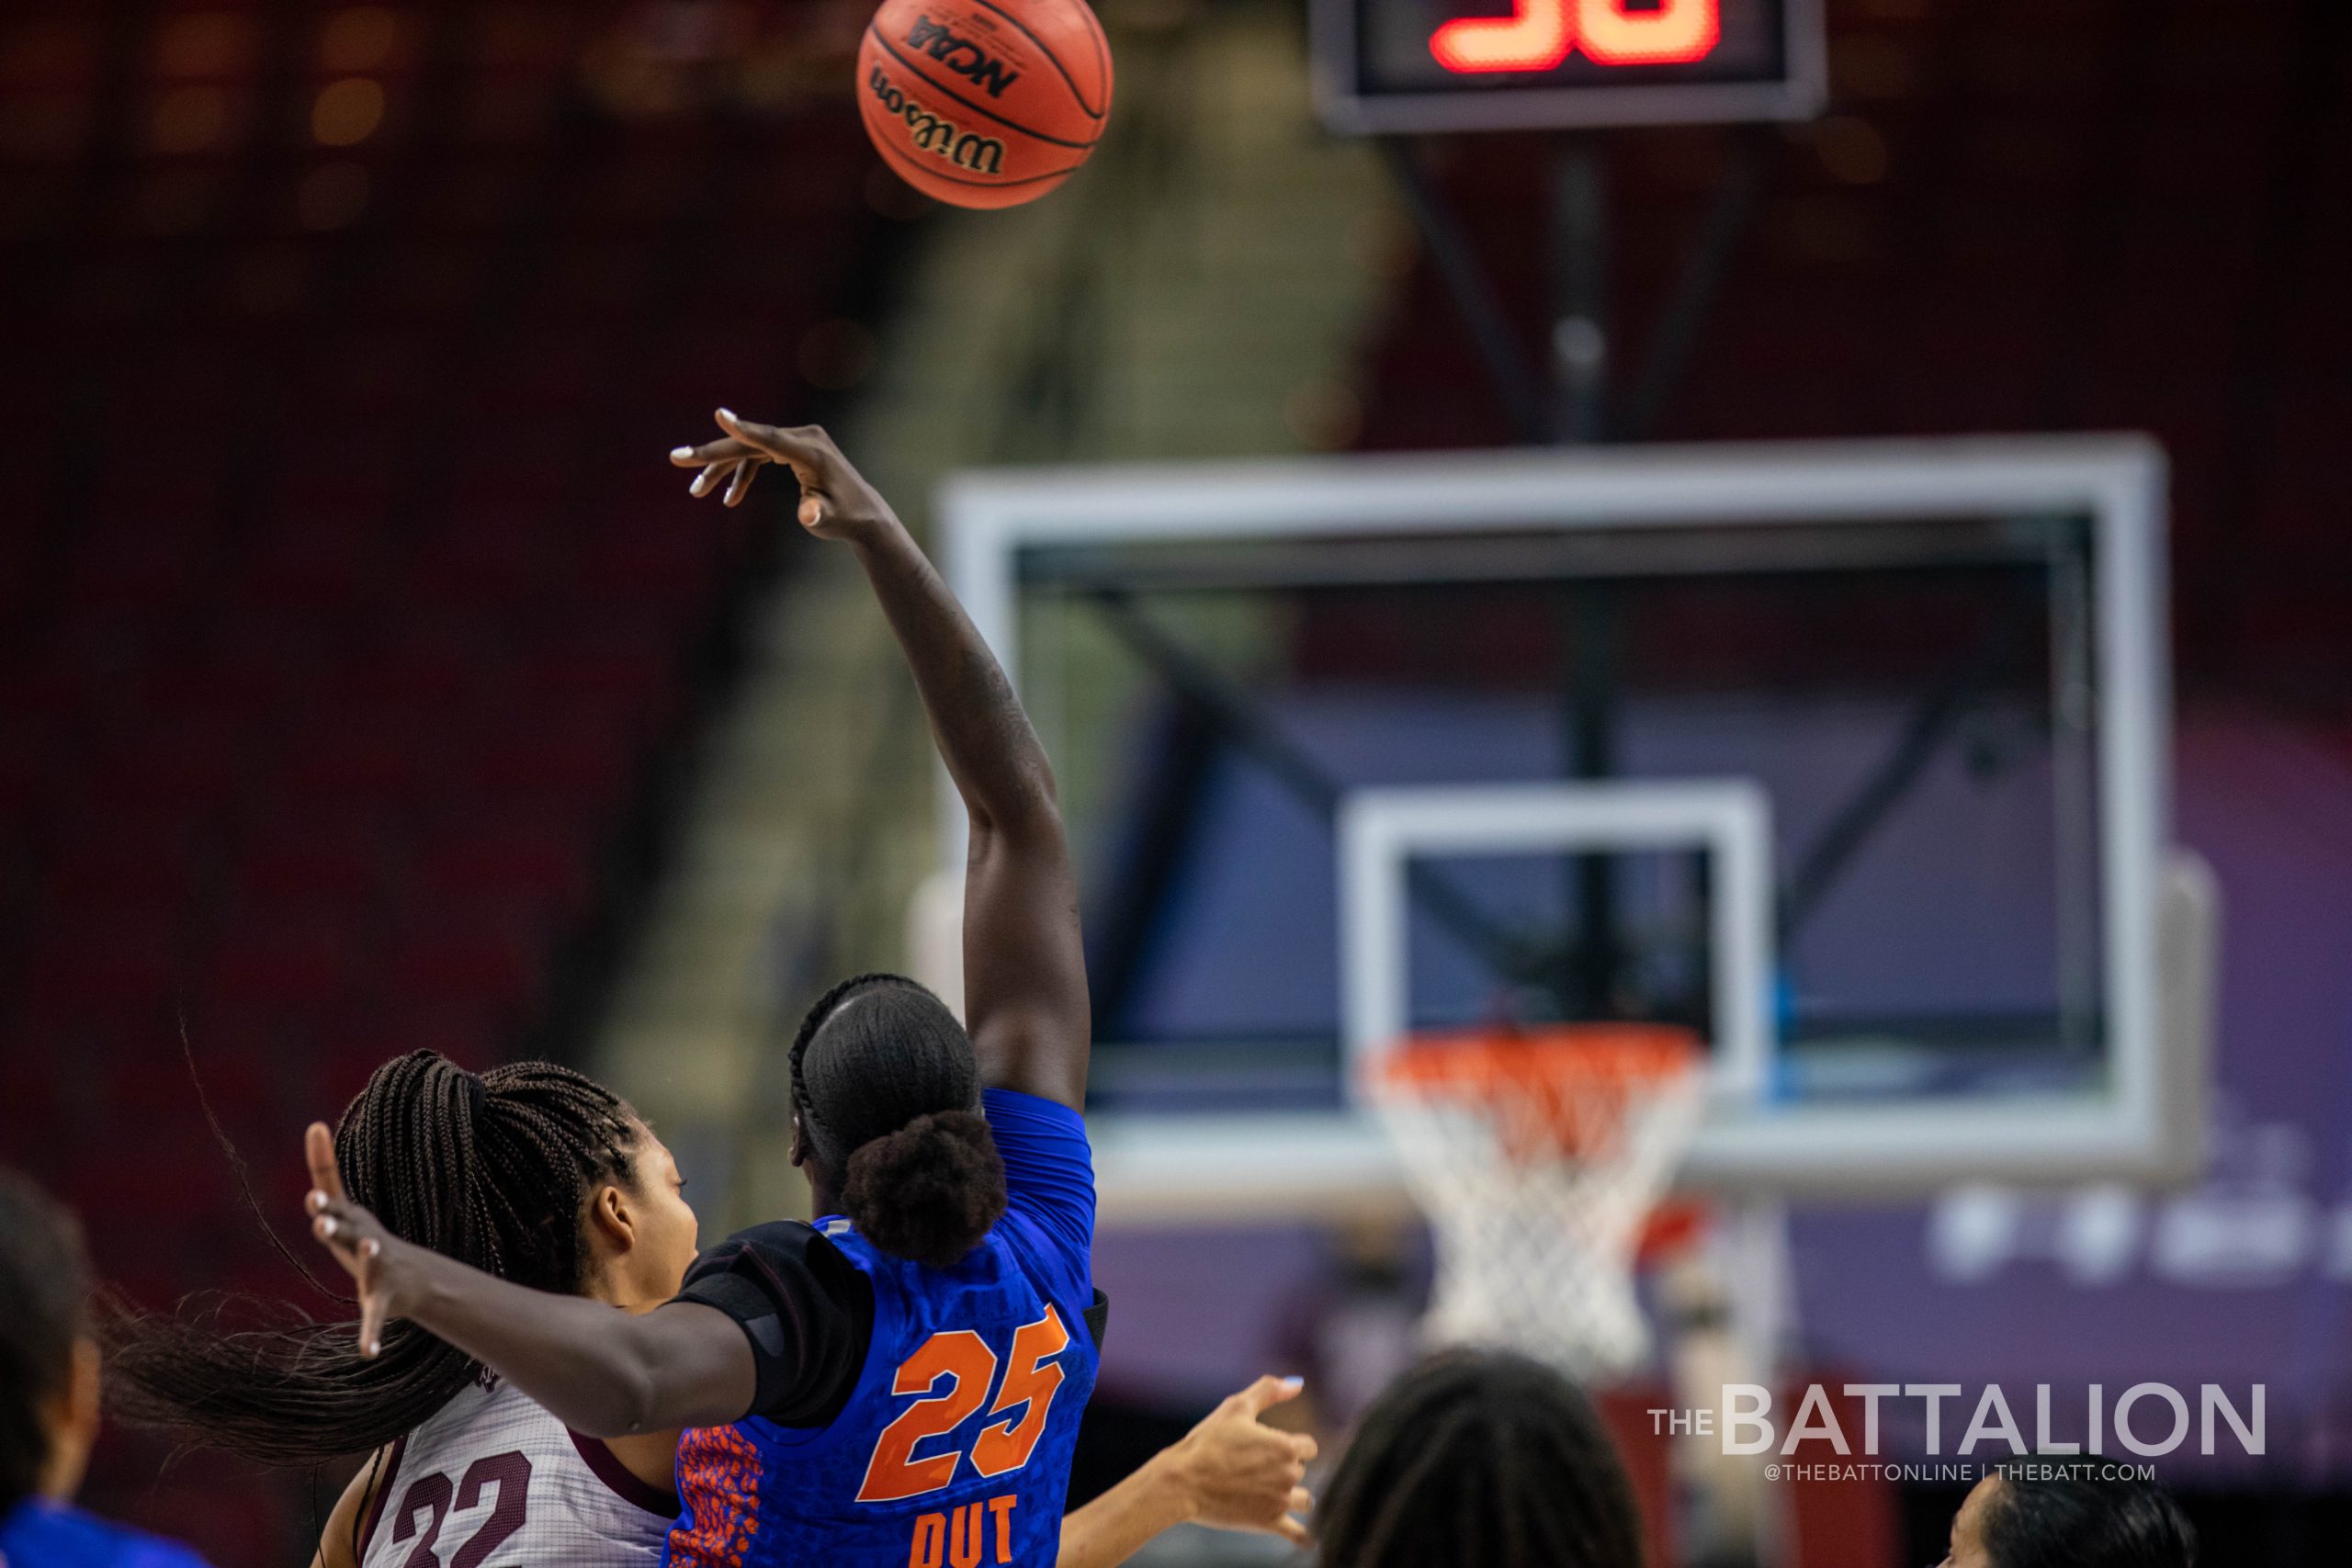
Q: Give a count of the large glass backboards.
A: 1